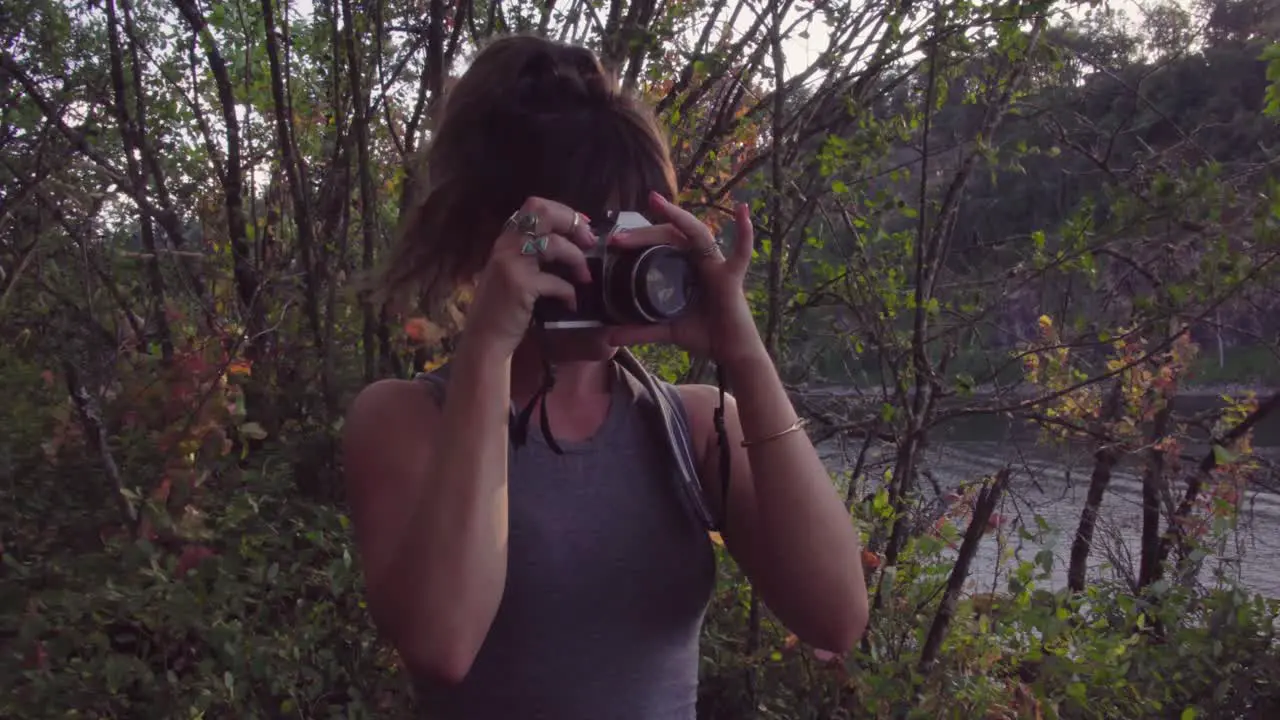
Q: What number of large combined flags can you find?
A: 0